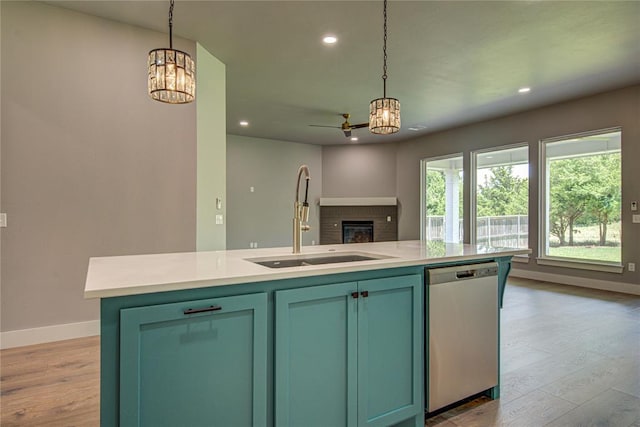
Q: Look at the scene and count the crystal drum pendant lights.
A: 2